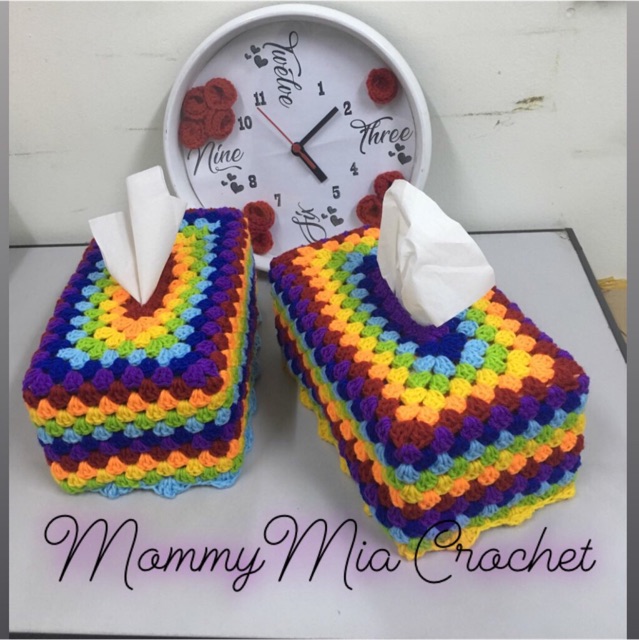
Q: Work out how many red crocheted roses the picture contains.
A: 9